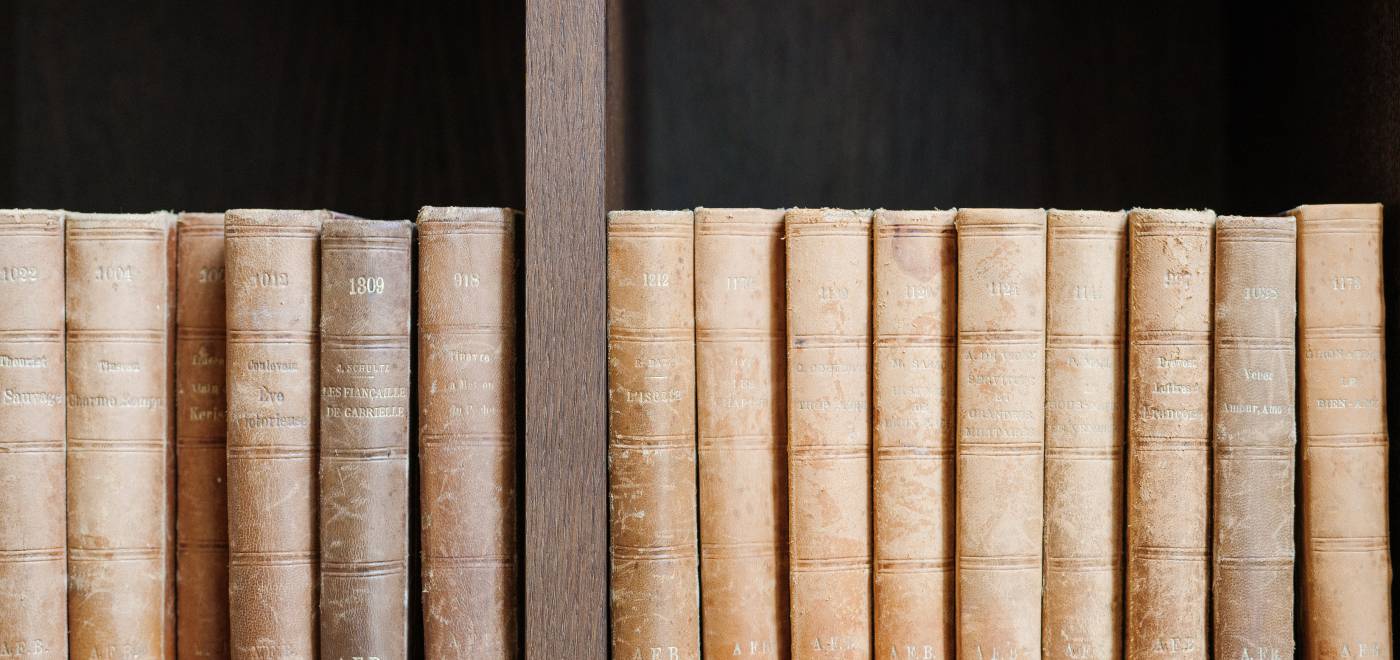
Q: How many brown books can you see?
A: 15